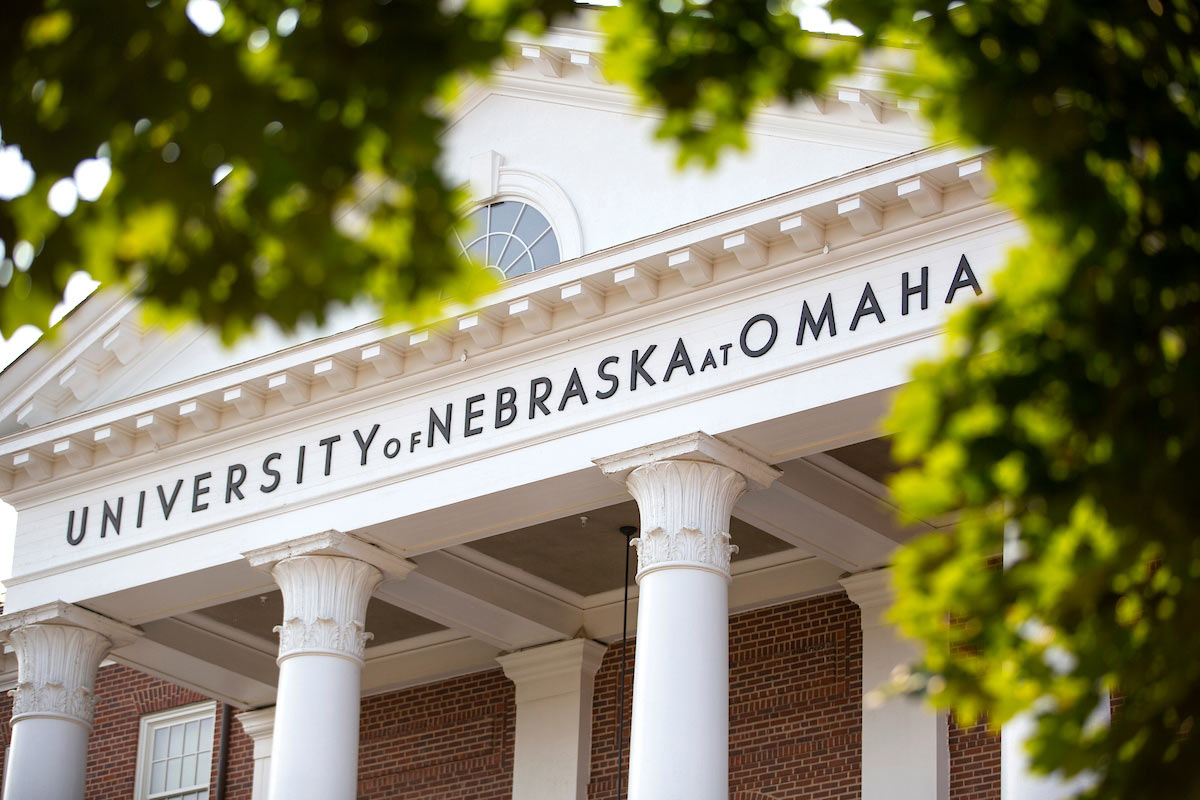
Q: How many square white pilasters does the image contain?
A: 3